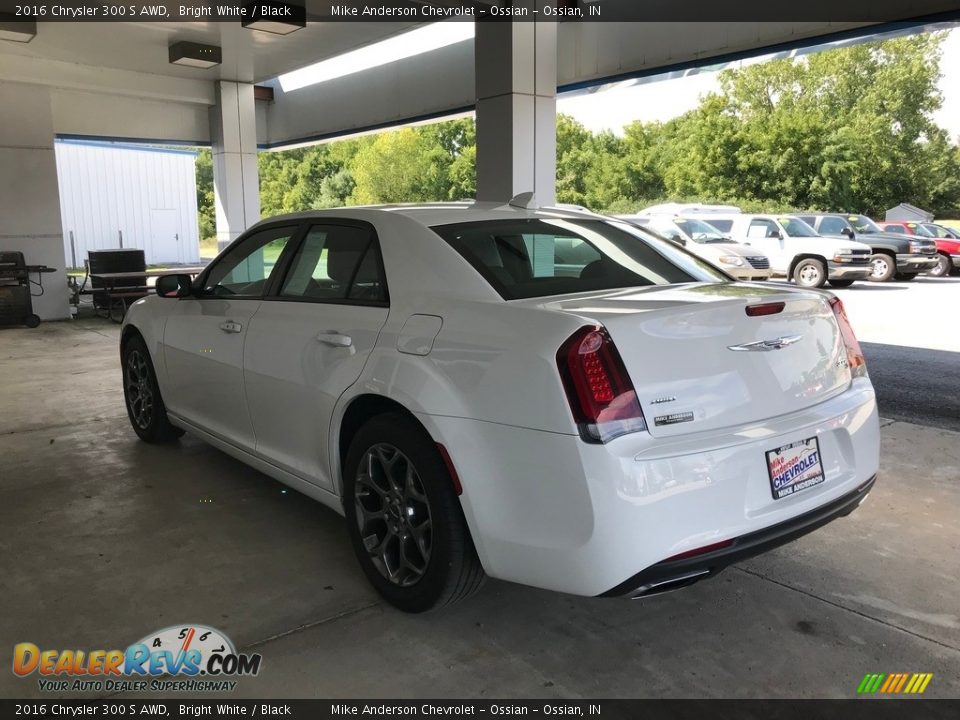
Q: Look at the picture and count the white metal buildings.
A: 1